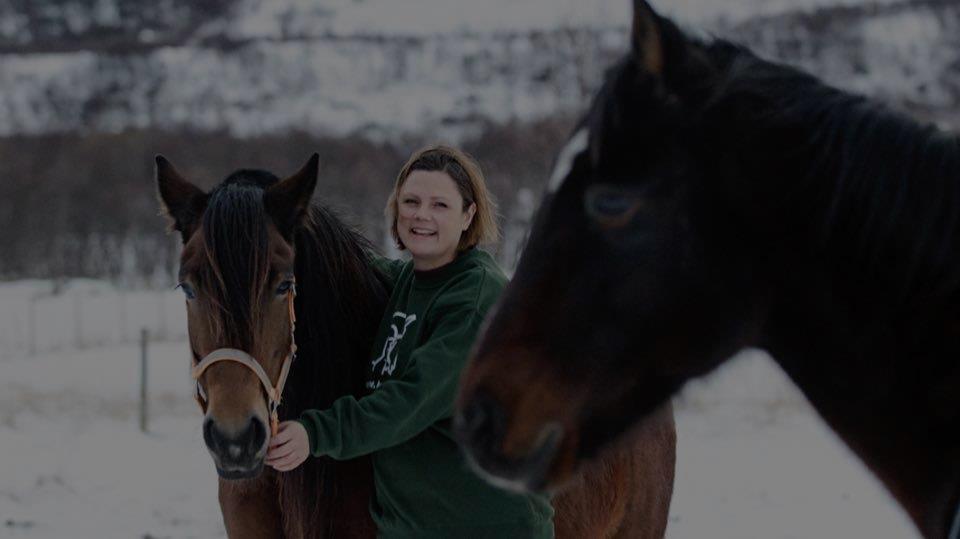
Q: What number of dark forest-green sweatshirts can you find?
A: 1